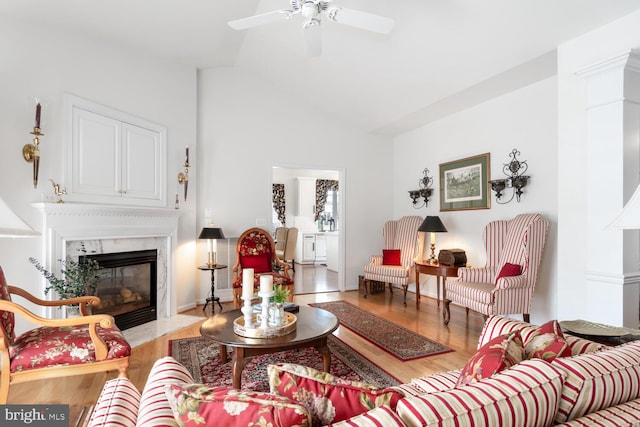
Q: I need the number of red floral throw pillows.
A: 4